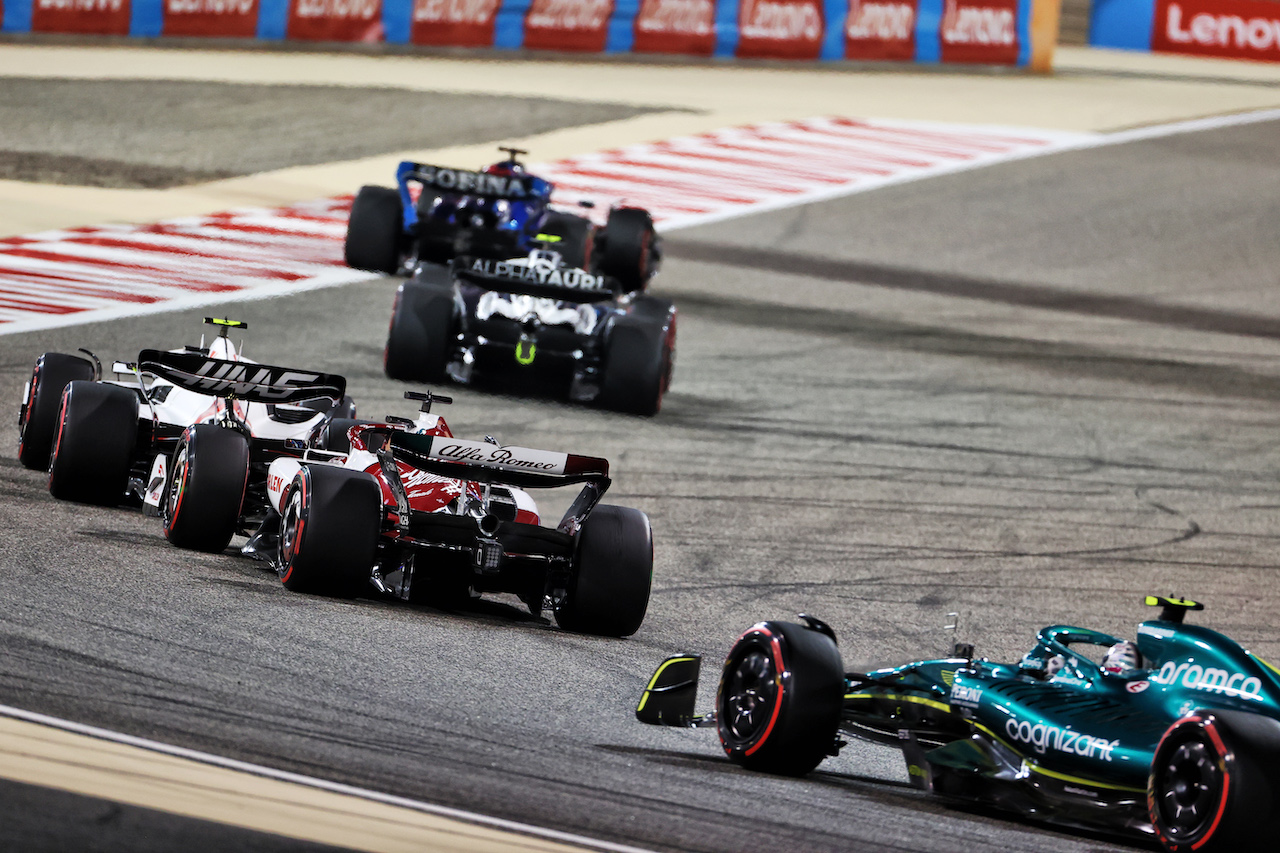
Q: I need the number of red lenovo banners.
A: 10